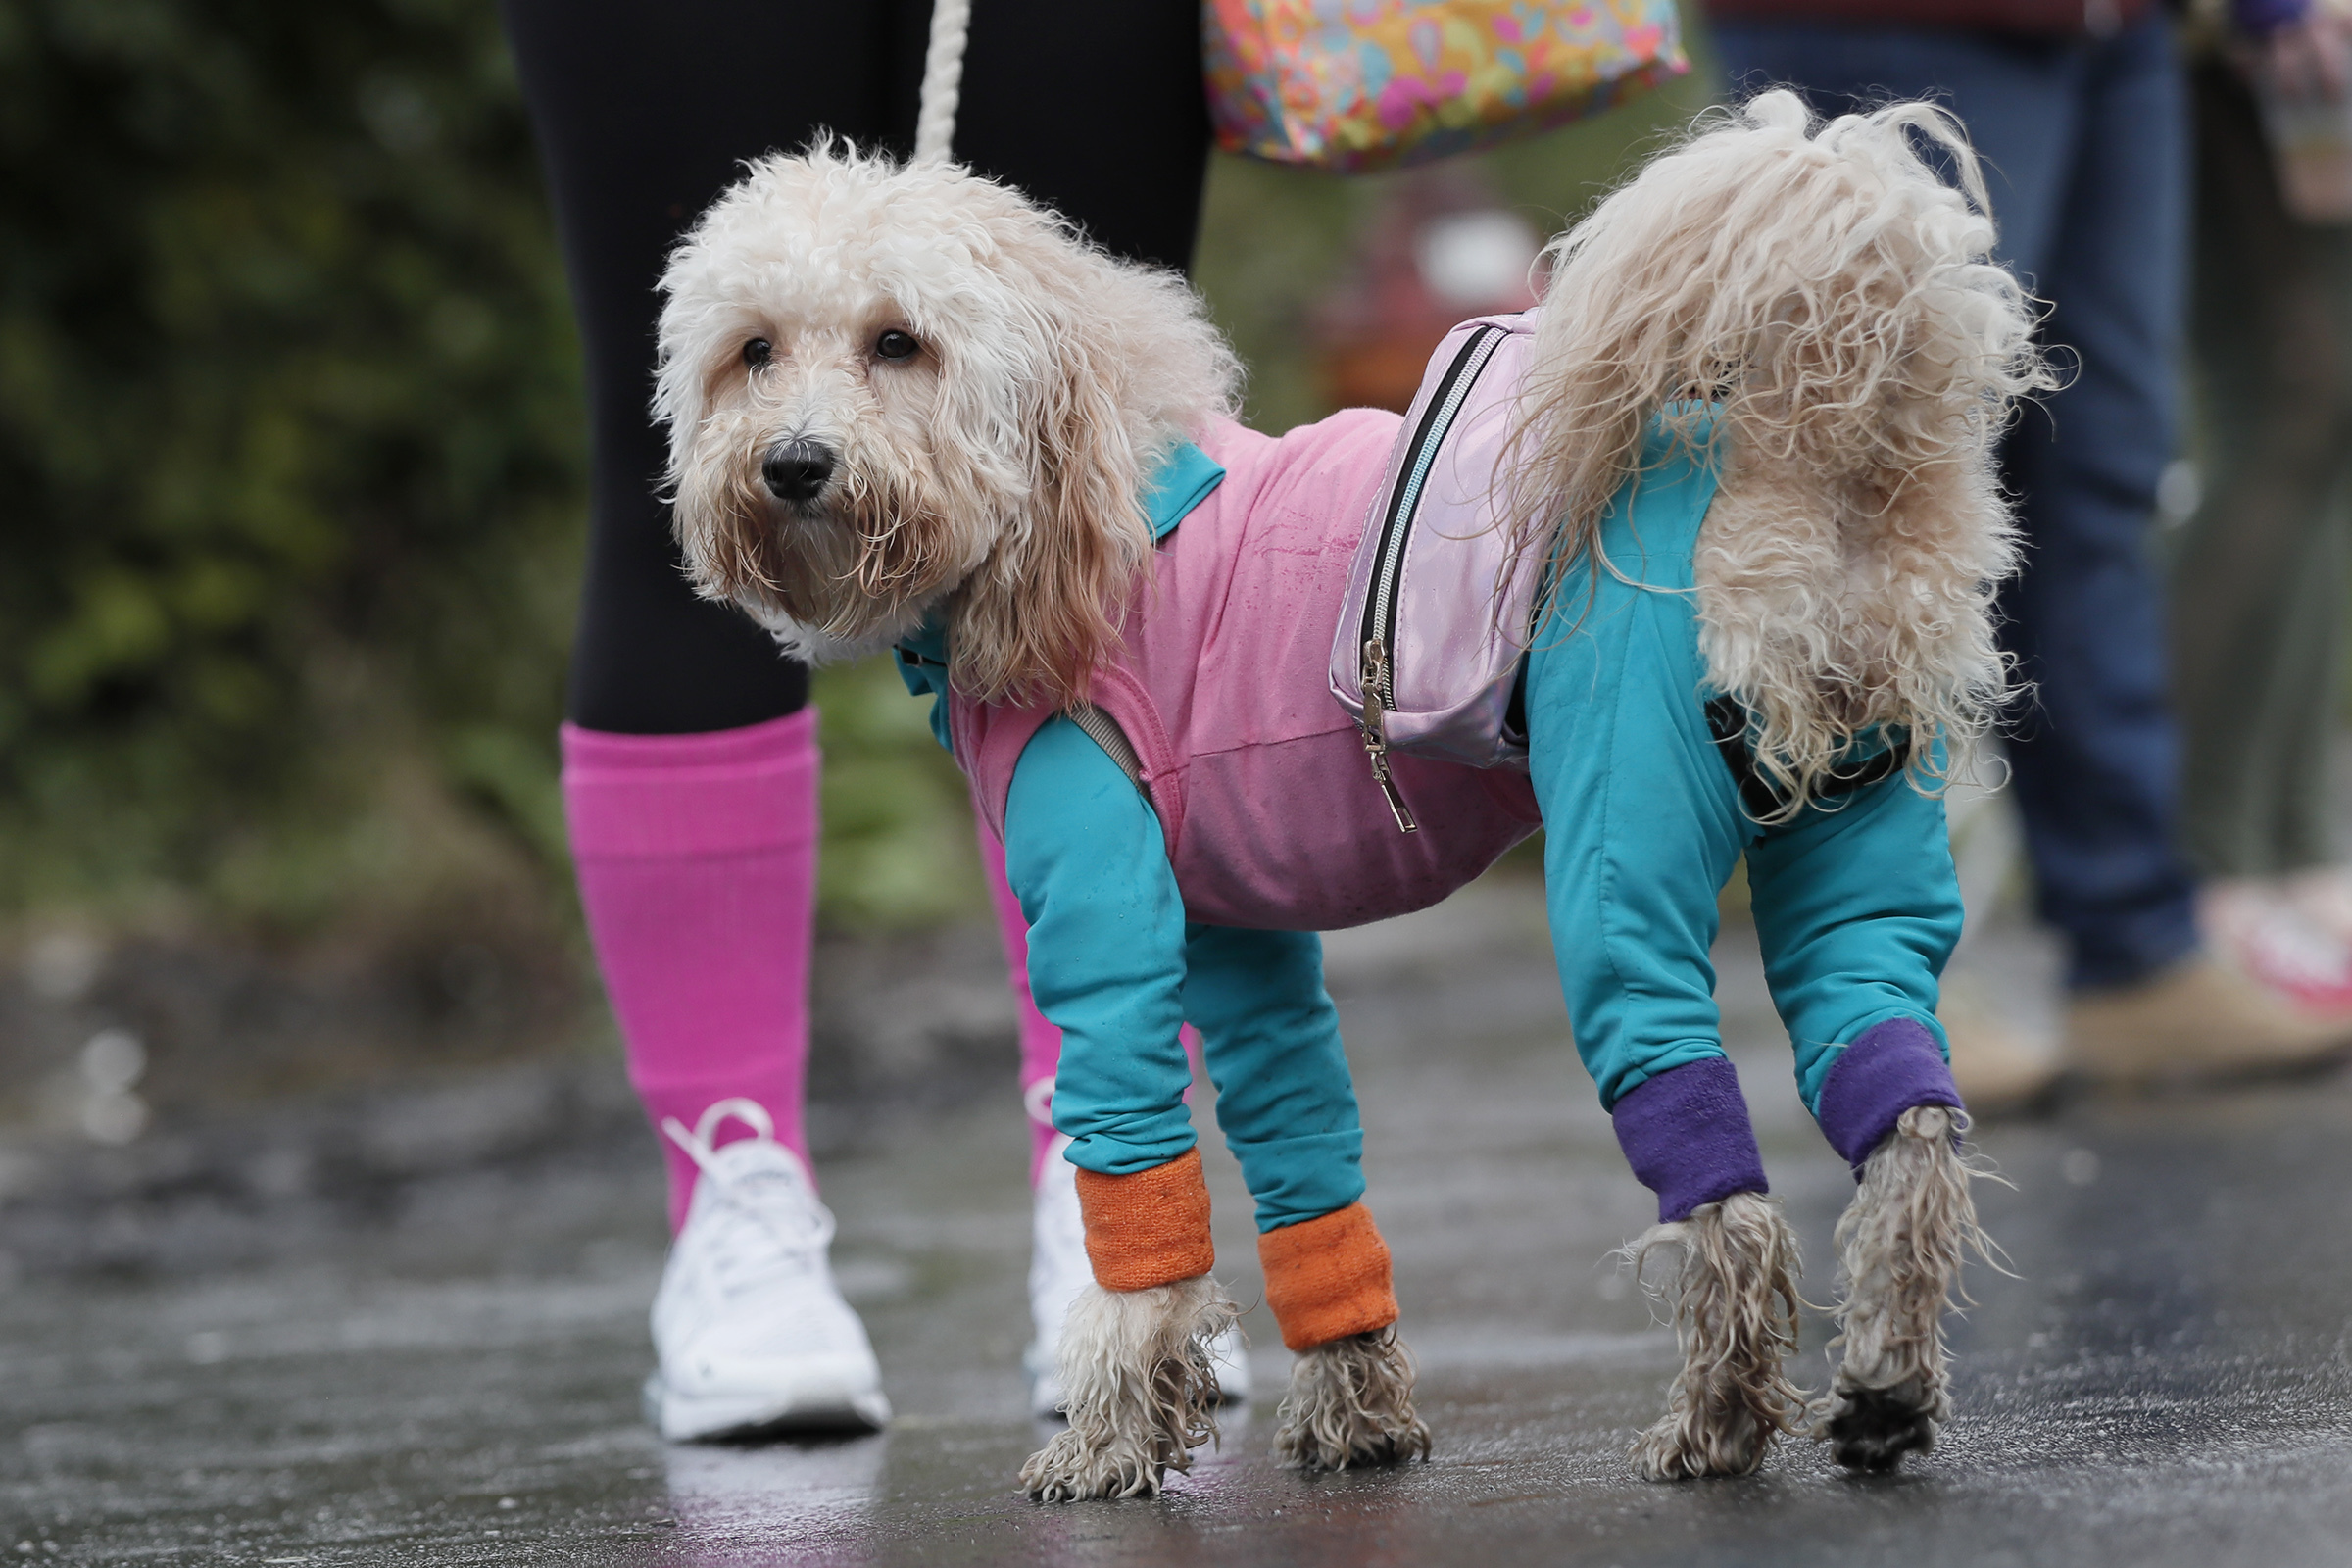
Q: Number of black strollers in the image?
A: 0